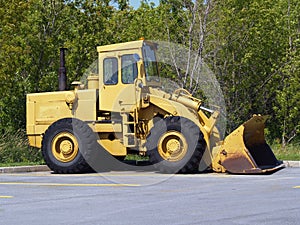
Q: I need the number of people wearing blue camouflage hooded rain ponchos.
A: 0